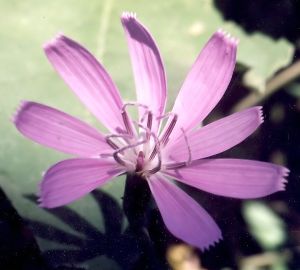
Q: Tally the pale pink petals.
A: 8